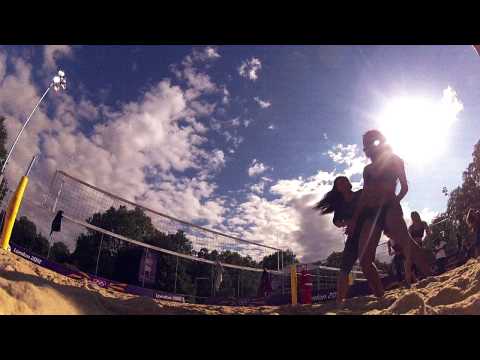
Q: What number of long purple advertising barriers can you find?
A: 2